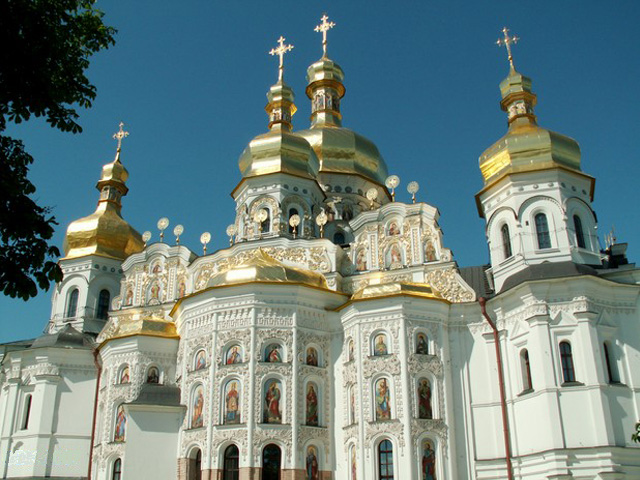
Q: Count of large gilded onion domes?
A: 4